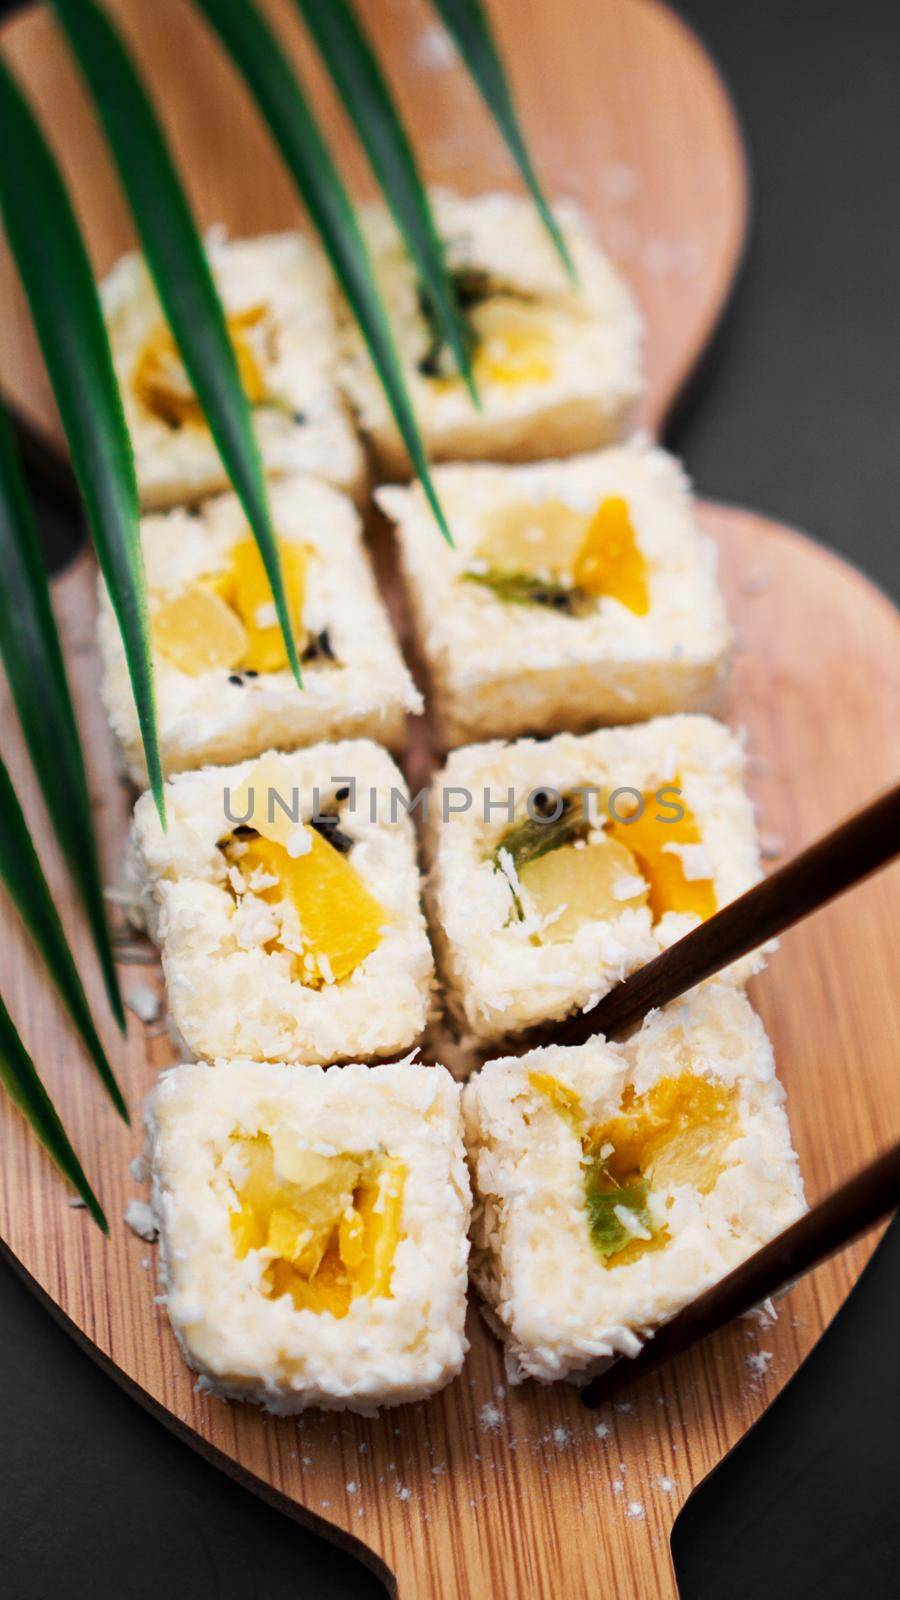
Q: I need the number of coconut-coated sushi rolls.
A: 8